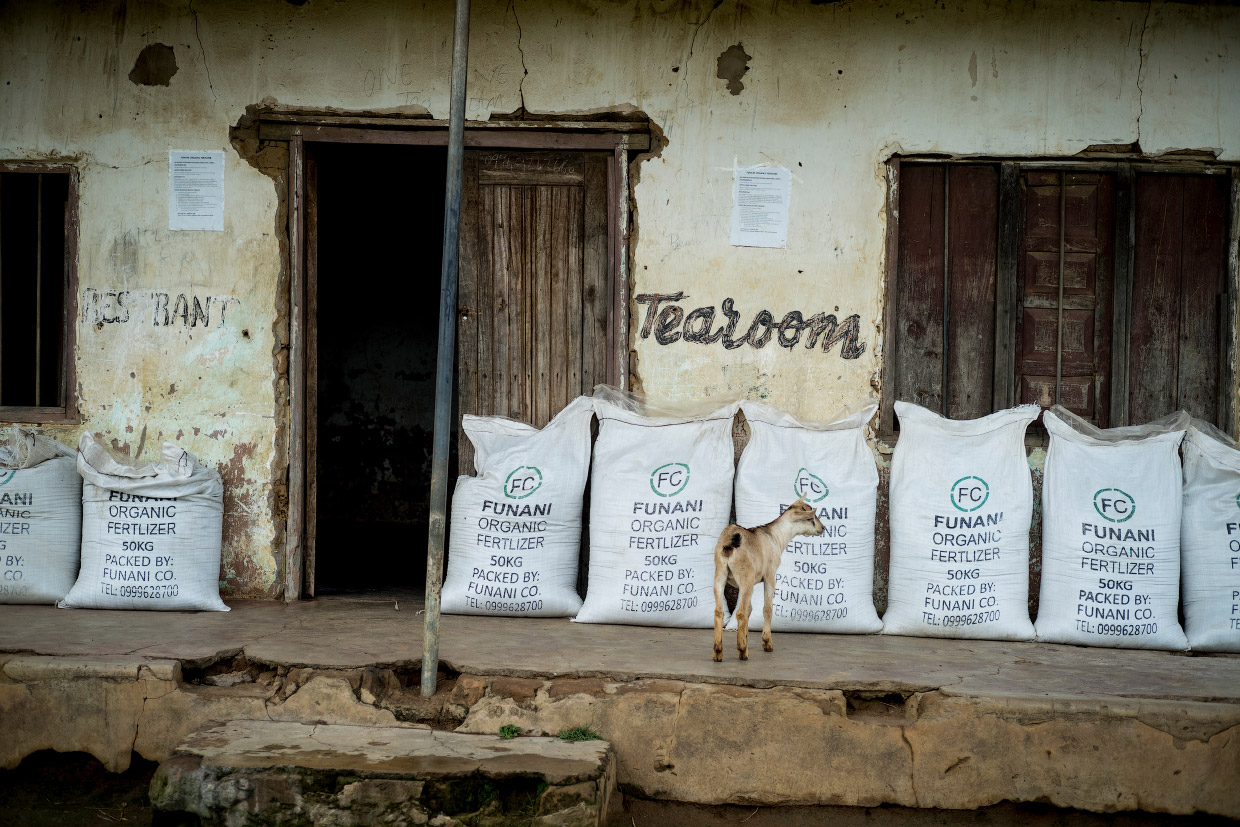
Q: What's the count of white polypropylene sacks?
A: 8